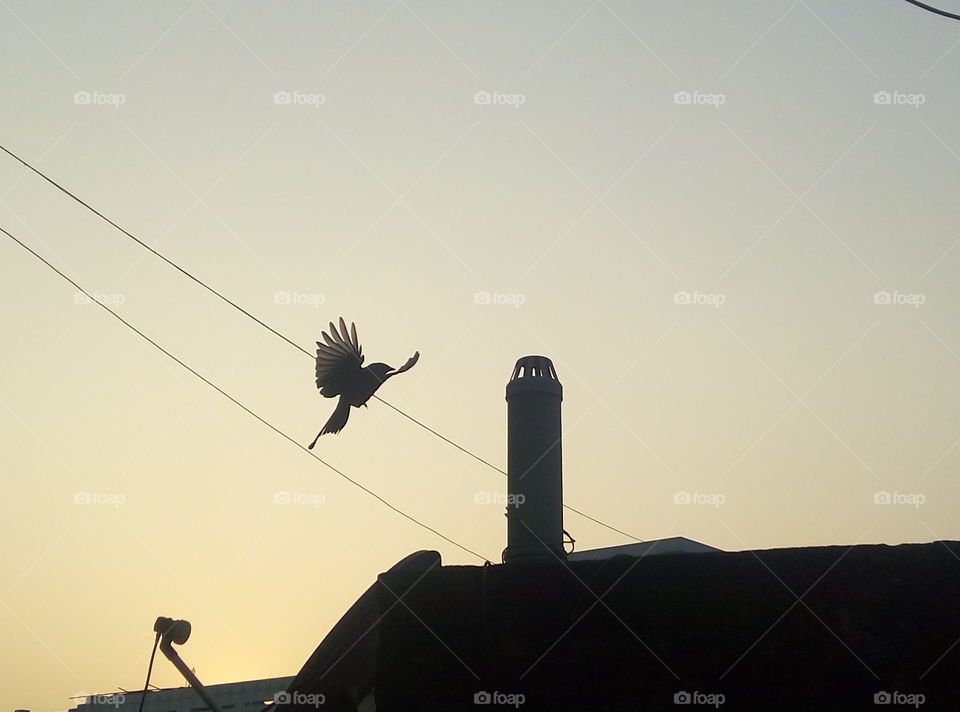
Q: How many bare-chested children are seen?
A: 0